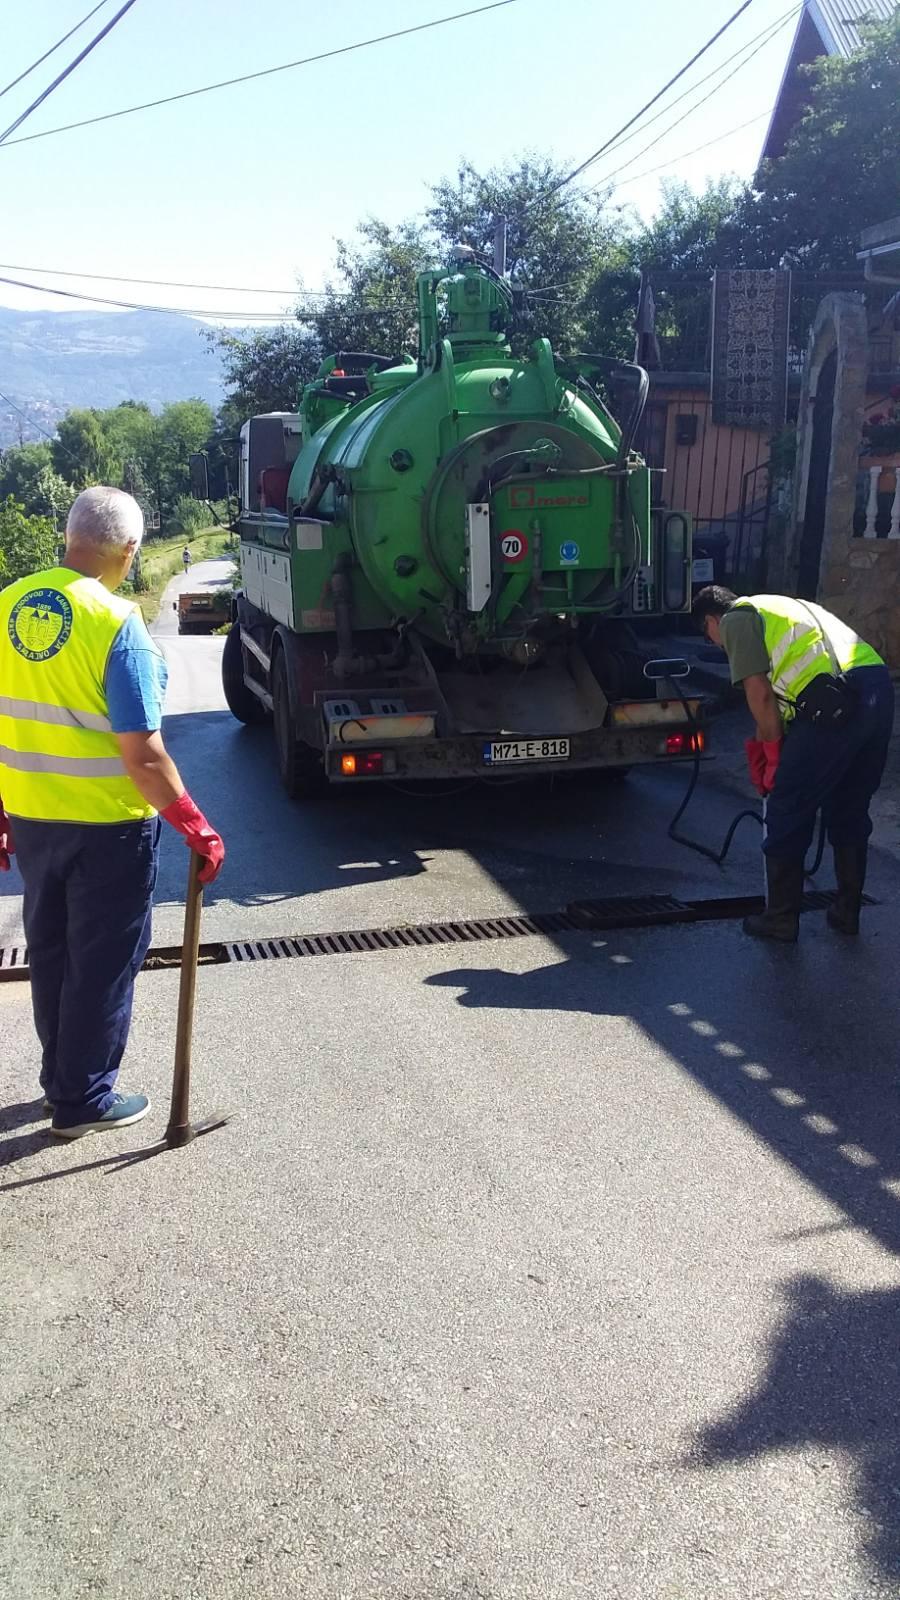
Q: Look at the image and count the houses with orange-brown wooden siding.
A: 1